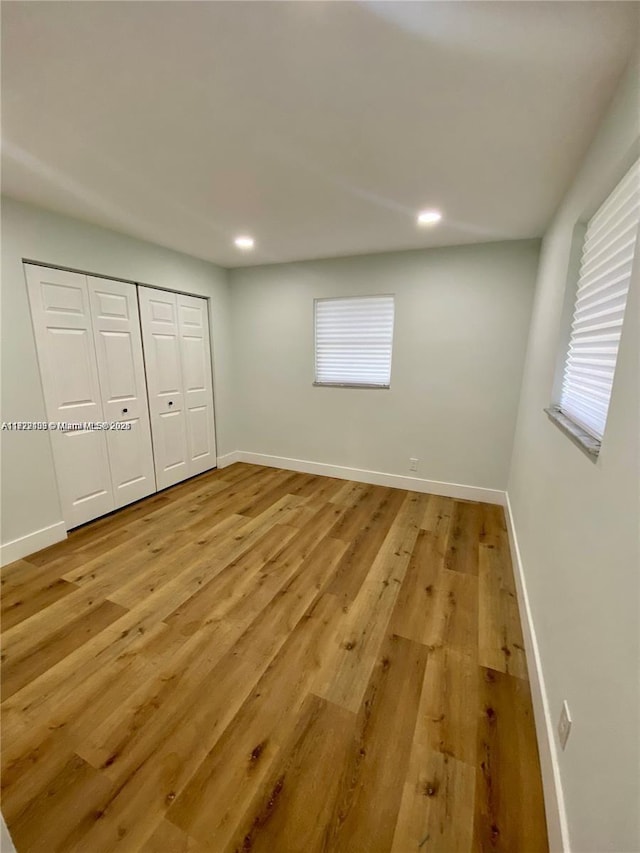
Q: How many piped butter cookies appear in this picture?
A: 0